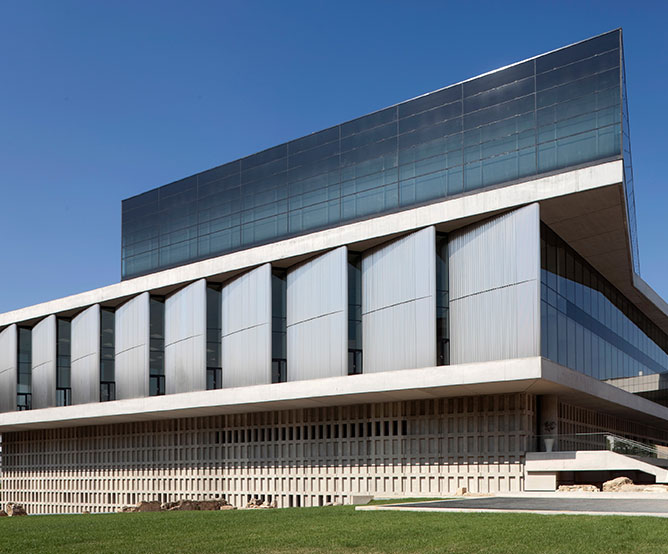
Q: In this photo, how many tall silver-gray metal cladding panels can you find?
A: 9